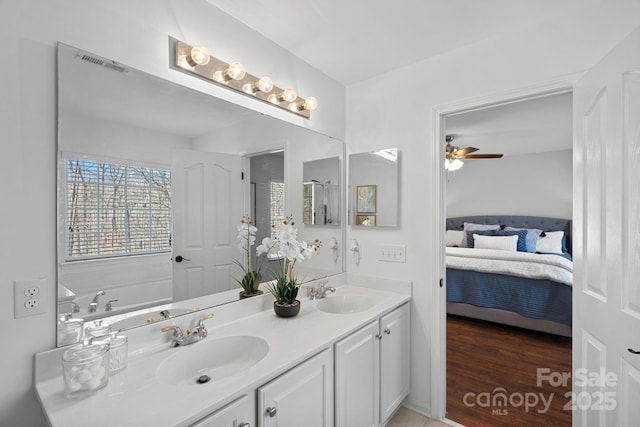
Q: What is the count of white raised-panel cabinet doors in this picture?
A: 4